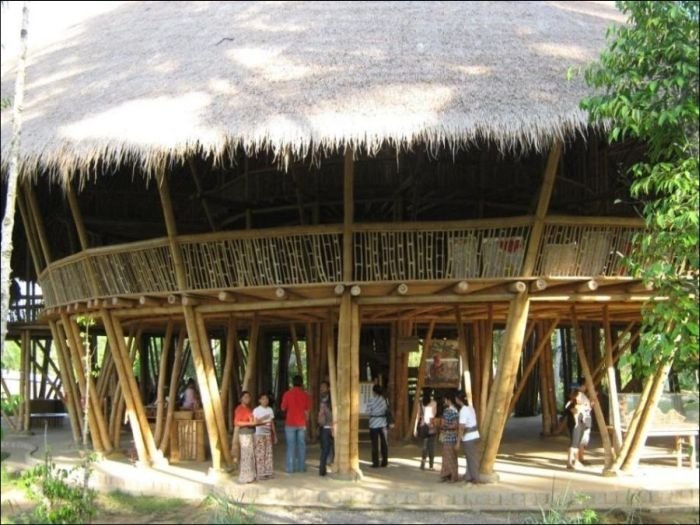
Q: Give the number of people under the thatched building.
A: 11